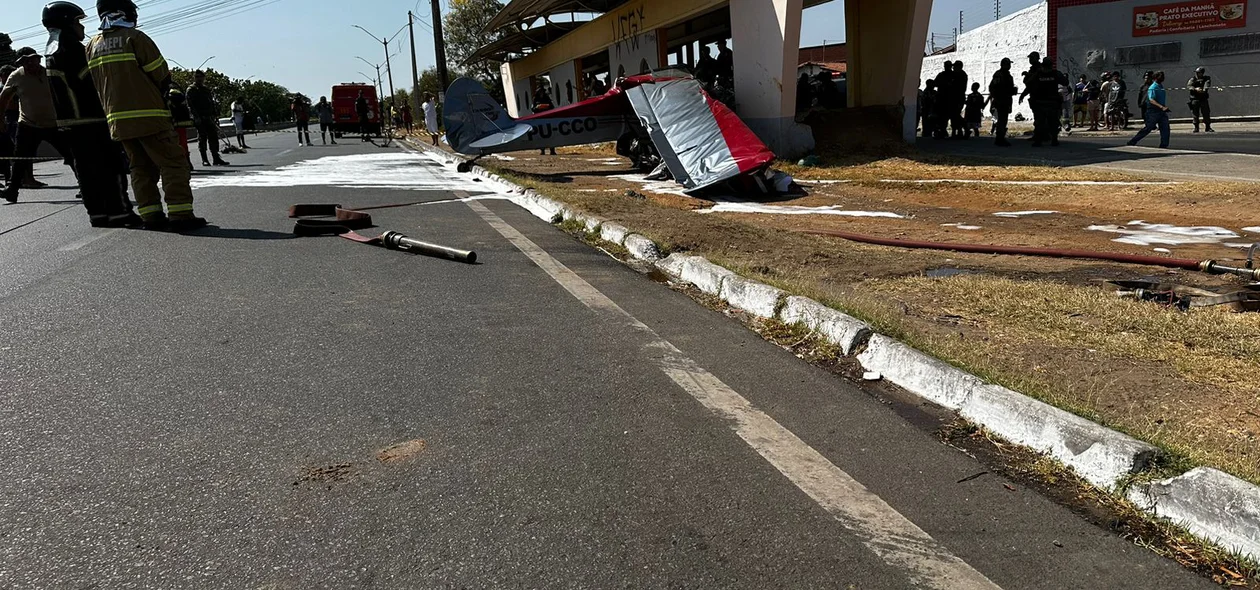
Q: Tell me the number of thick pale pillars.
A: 2